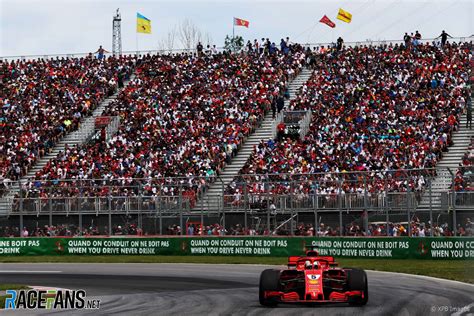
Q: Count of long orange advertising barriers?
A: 0